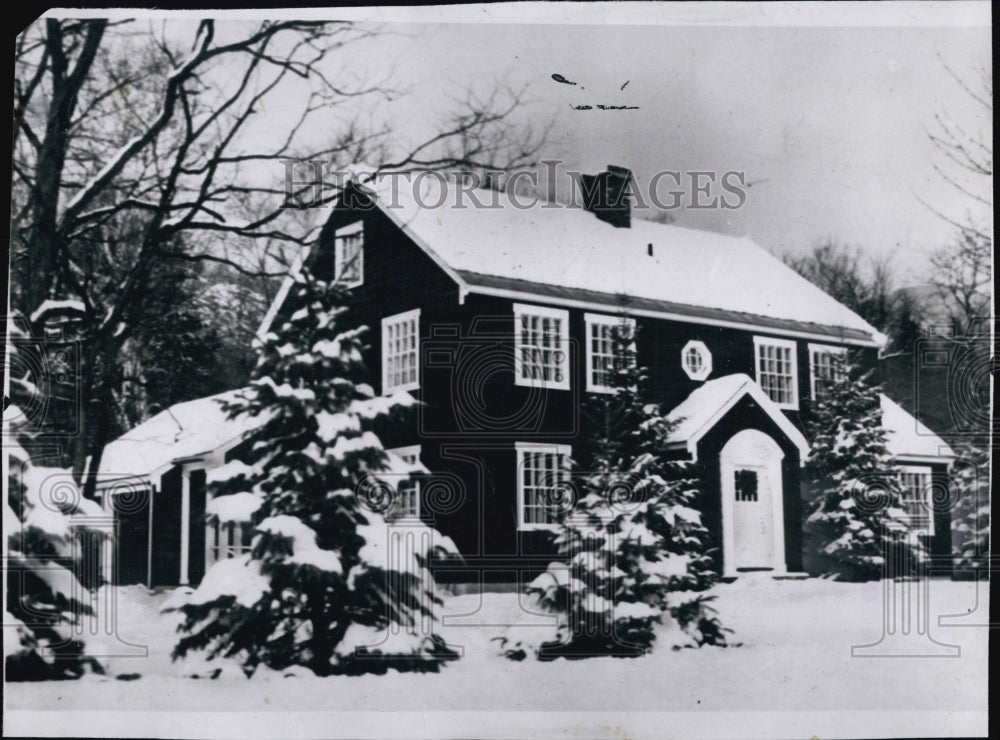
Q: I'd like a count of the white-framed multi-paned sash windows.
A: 9